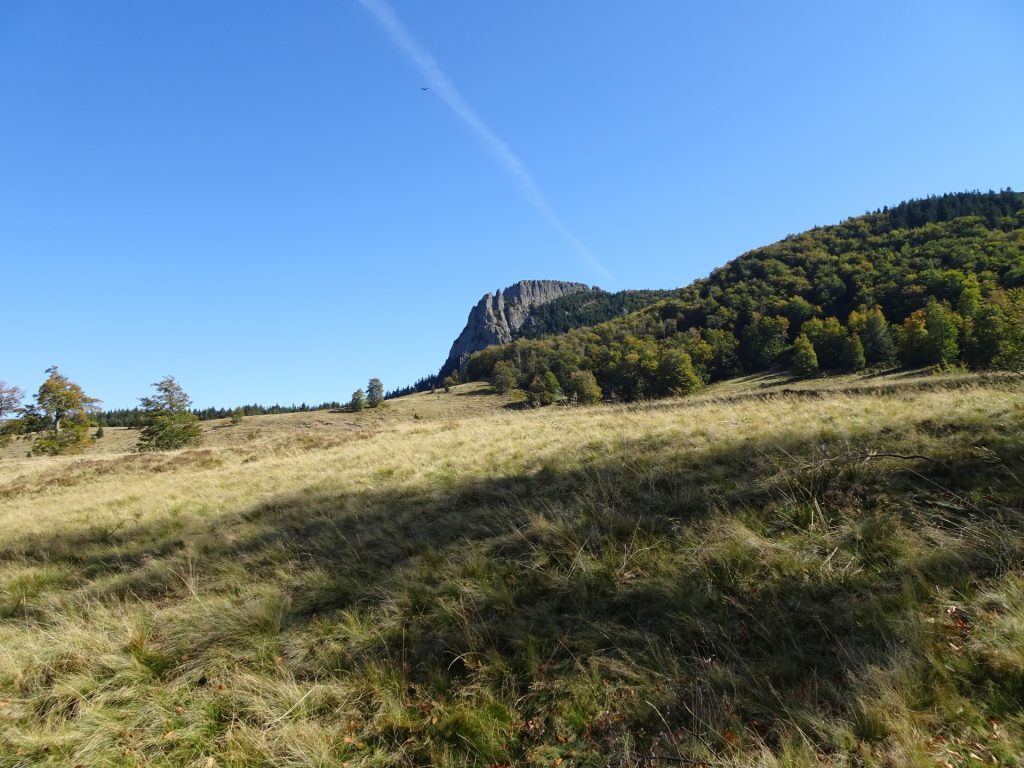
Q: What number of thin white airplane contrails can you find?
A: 1